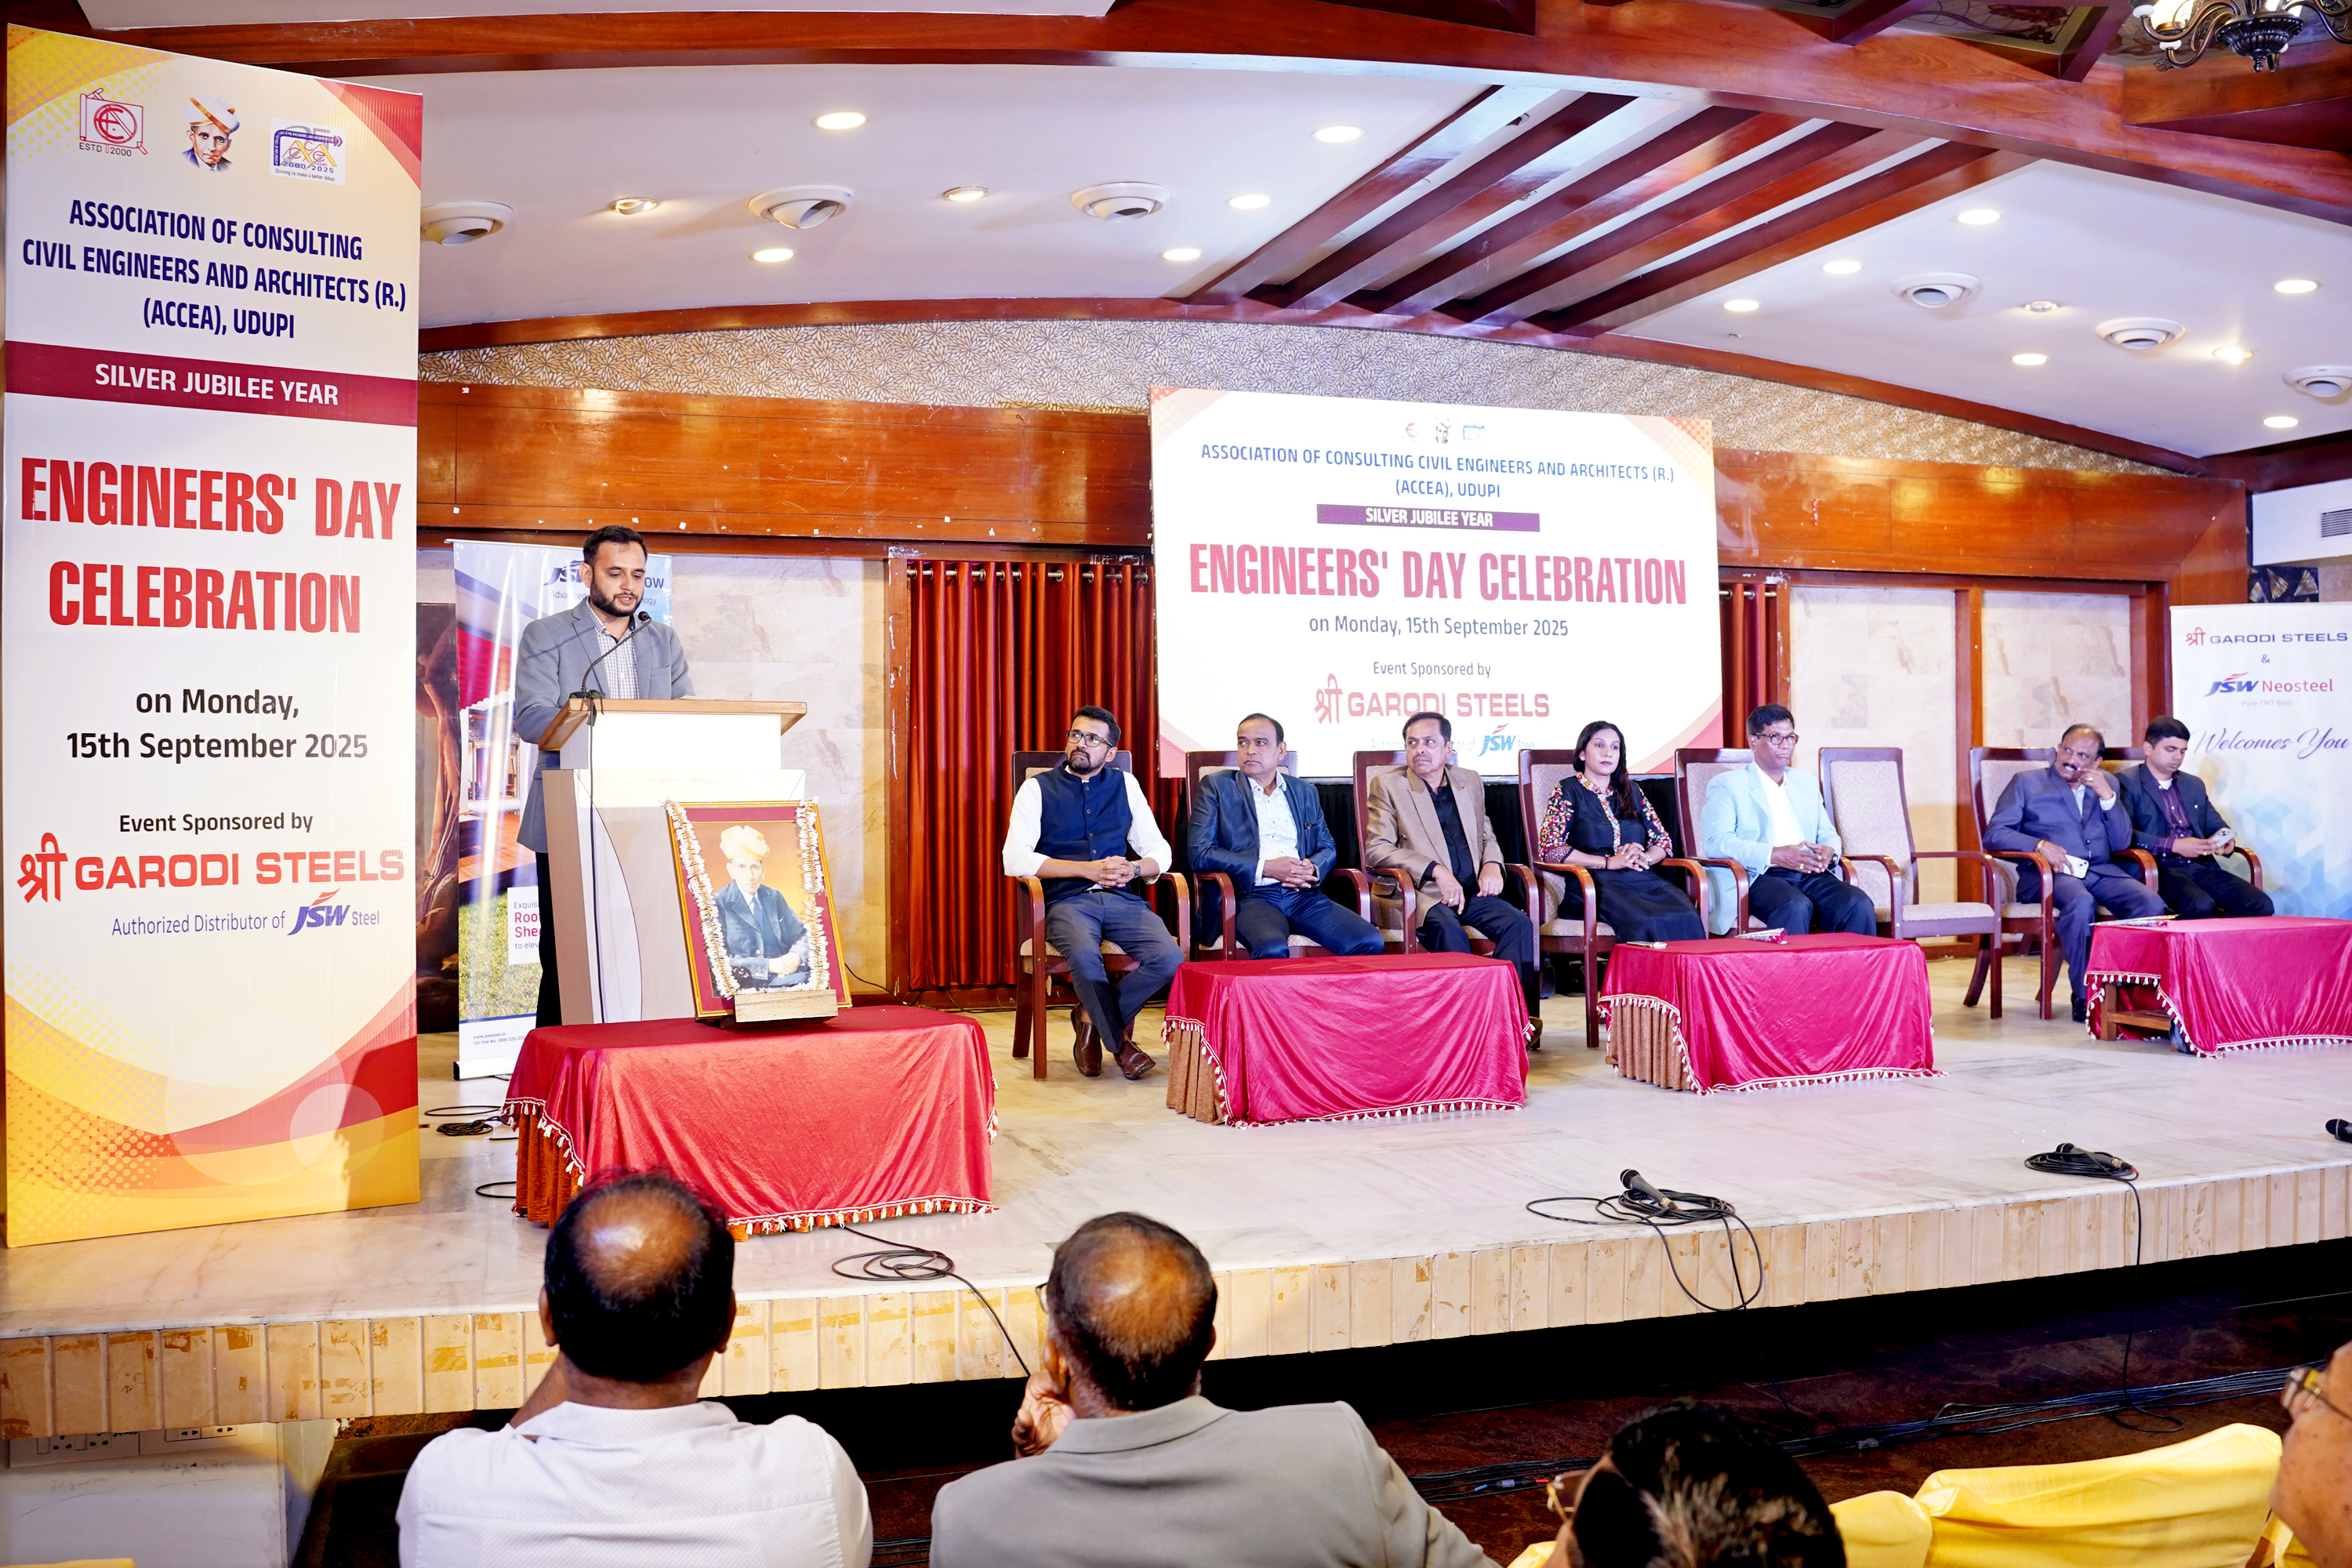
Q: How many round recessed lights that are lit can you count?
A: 15